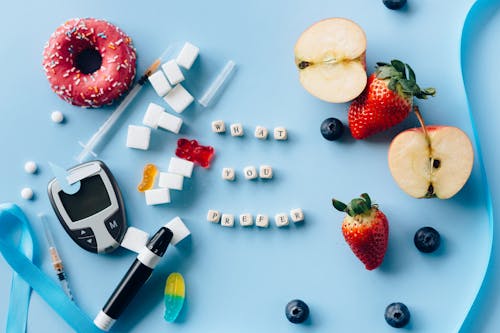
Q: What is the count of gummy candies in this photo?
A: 3